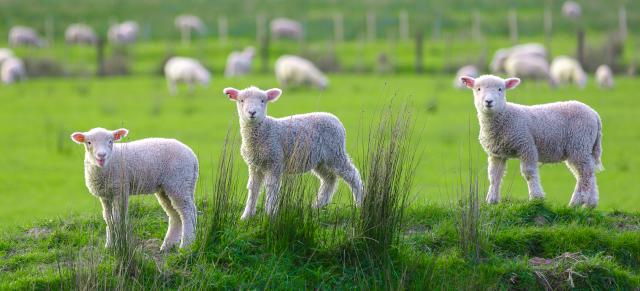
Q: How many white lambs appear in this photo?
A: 3